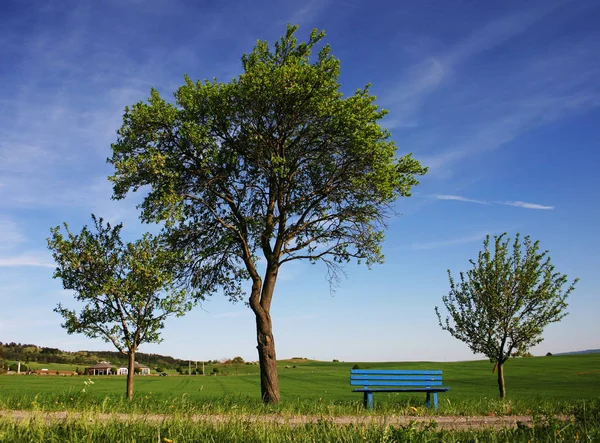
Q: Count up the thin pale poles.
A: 3